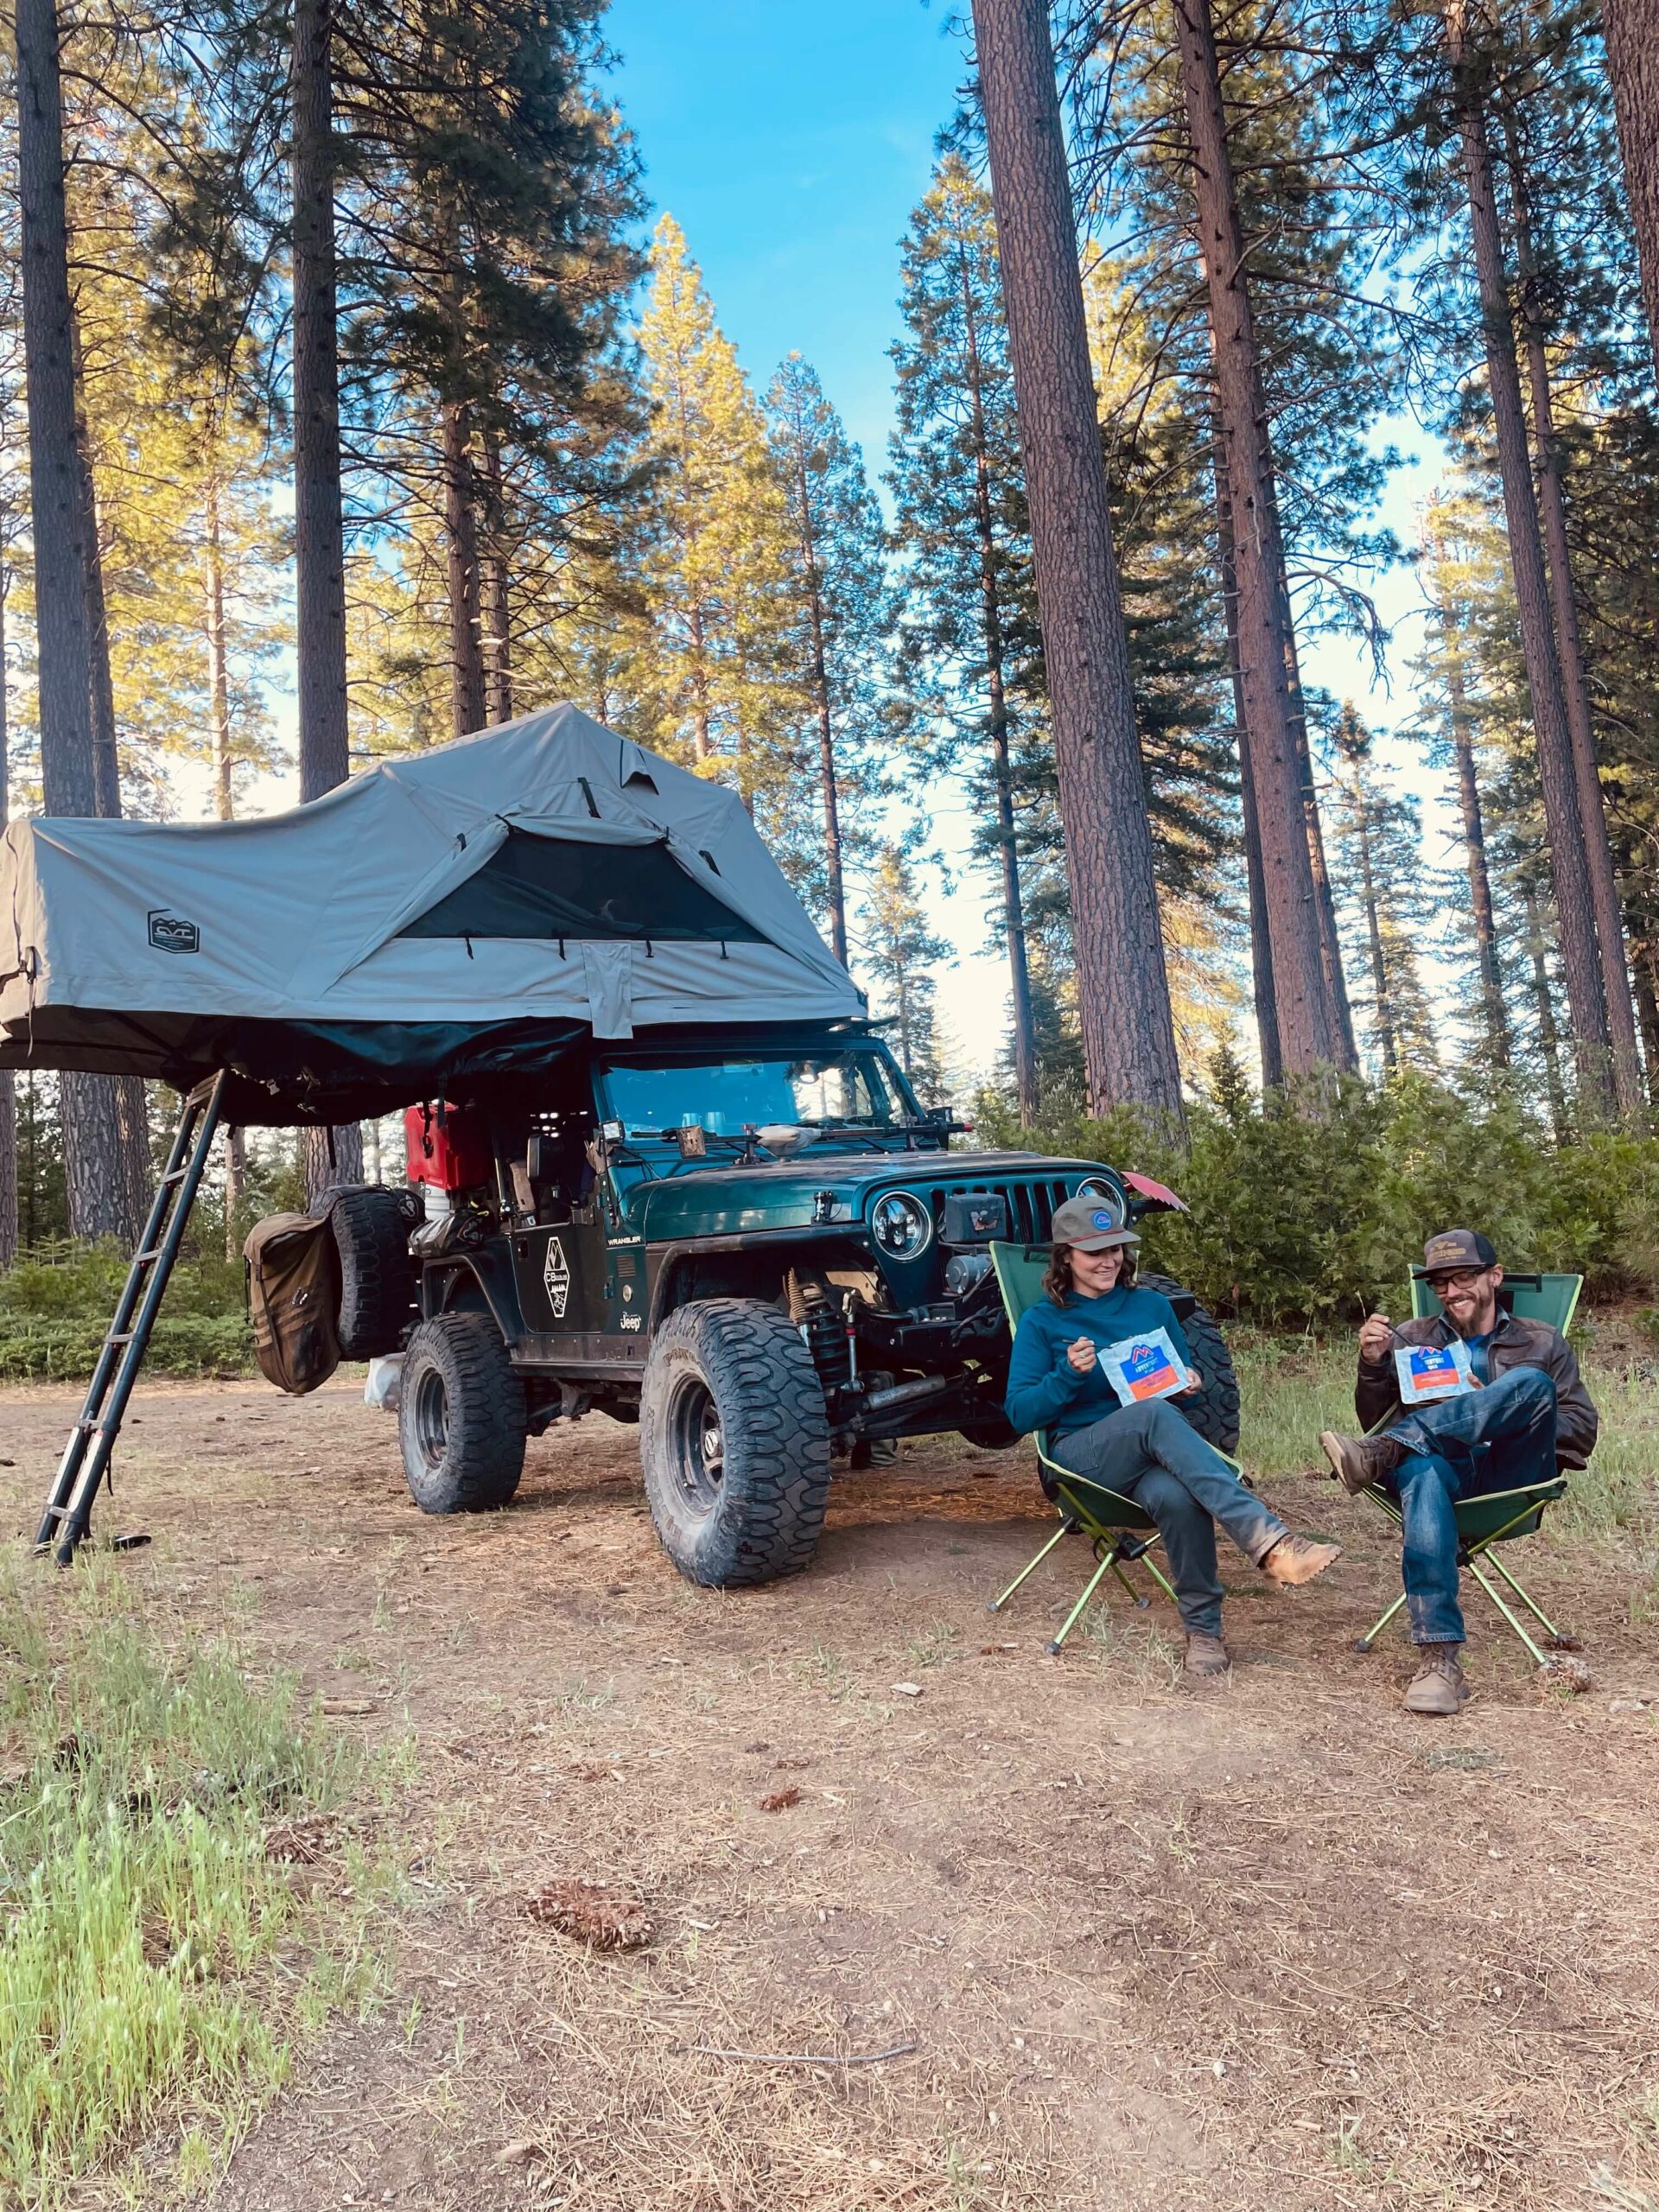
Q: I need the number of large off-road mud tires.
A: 4